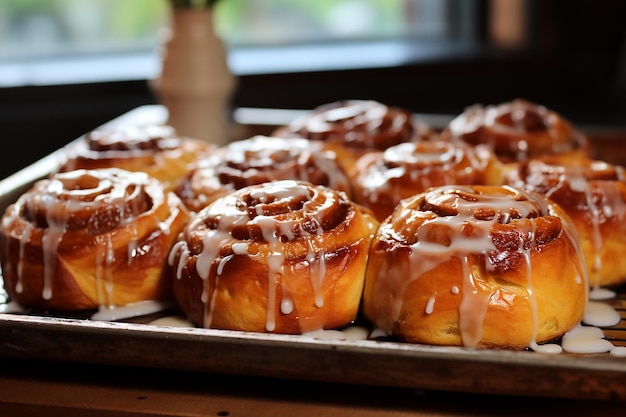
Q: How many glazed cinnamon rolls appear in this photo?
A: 9